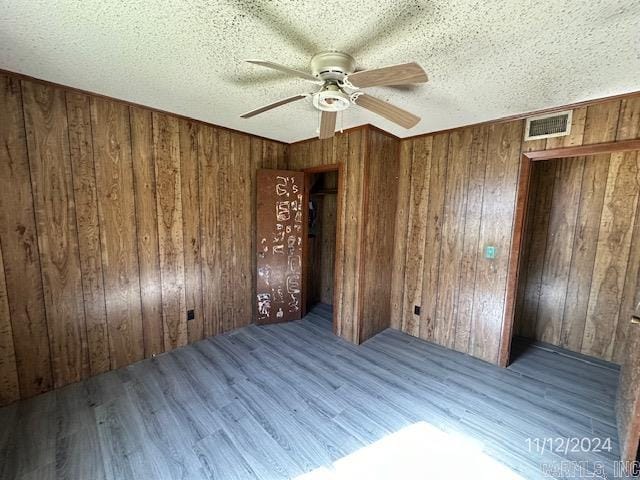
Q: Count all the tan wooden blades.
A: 5